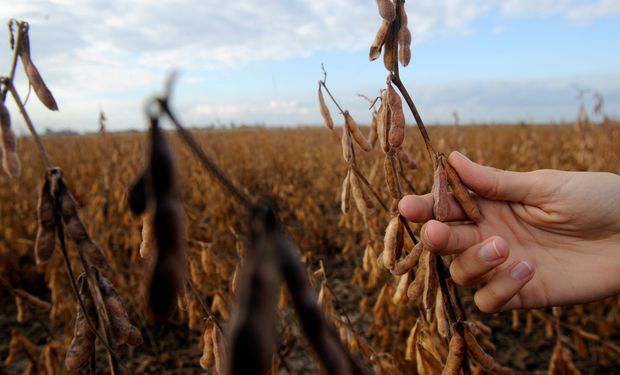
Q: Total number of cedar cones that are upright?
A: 0